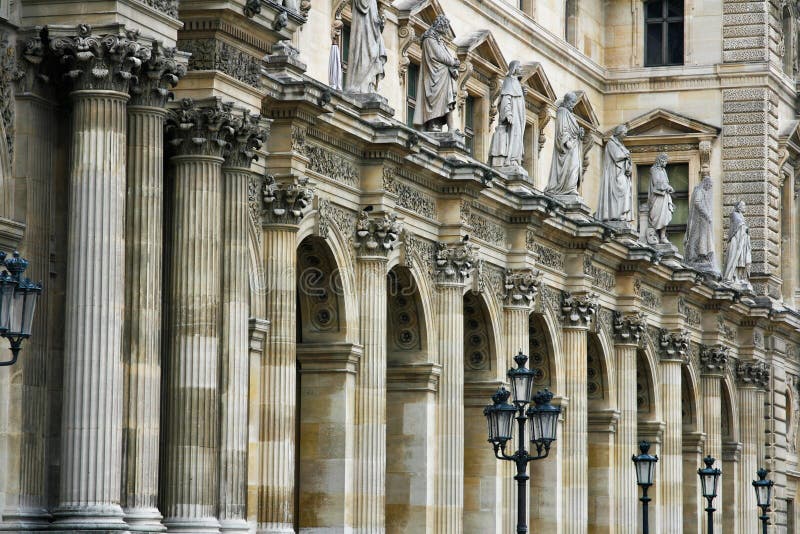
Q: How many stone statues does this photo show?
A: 8